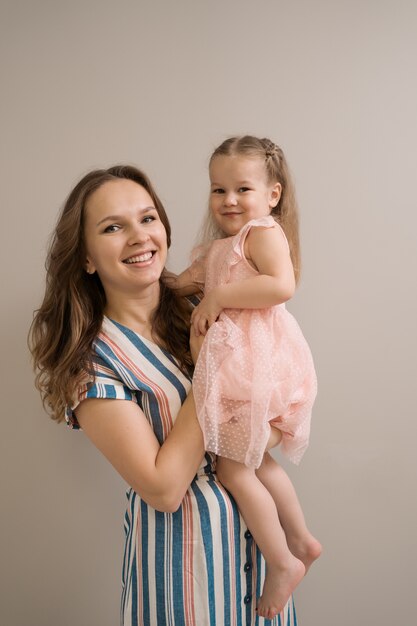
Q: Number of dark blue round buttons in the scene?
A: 3